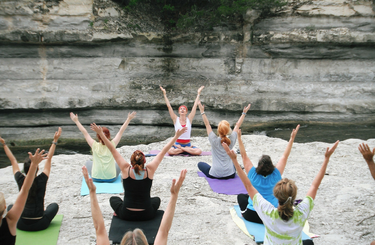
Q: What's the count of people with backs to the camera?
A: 8